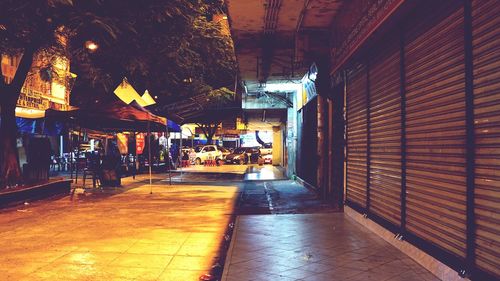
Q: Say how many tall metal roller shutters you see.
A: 4